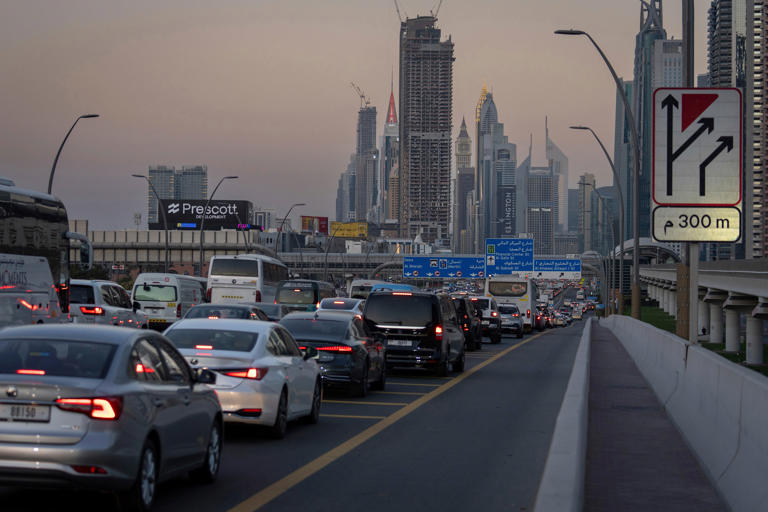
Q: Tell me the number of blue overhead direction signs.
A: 3